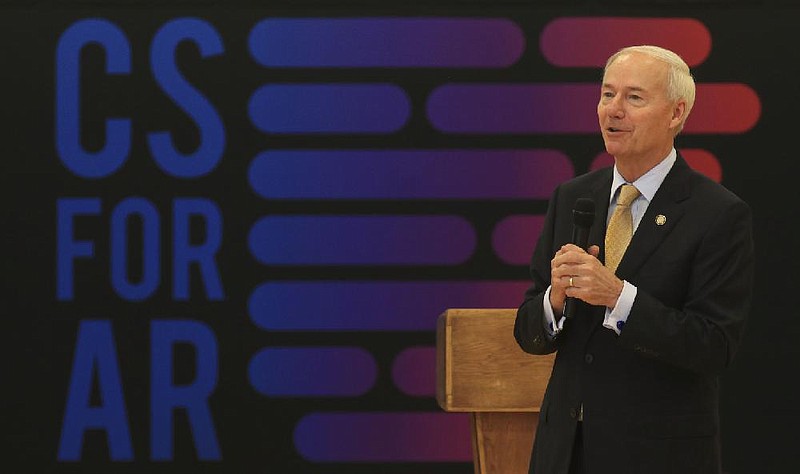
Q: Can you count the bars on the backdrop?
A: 12